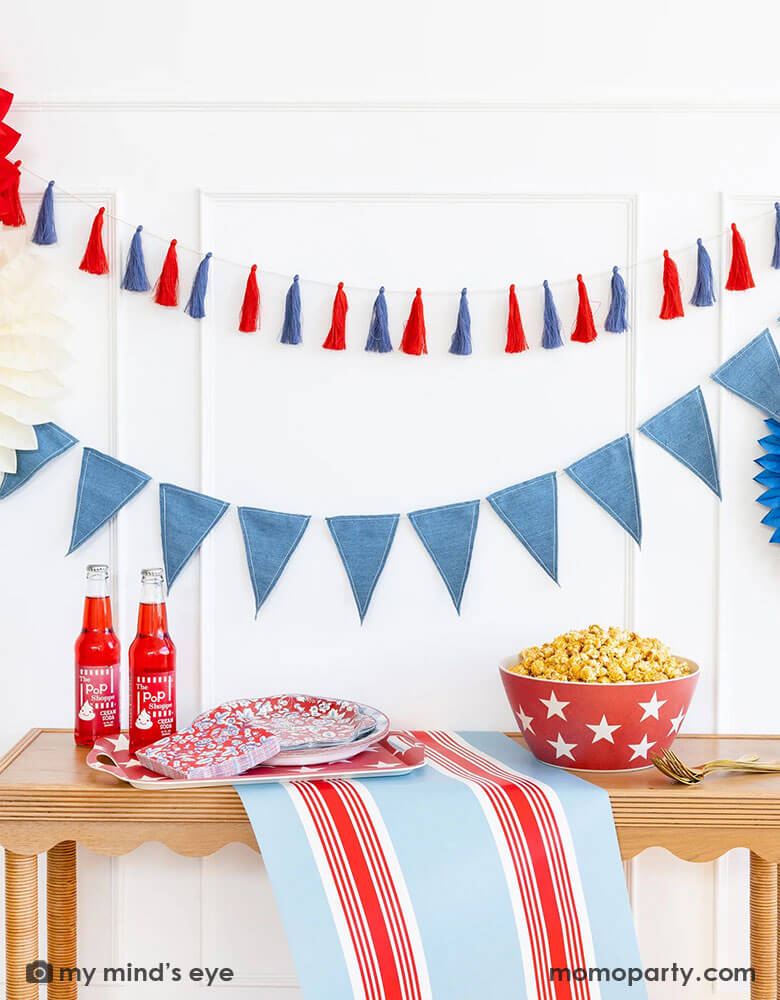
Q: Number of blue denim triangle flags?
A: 10